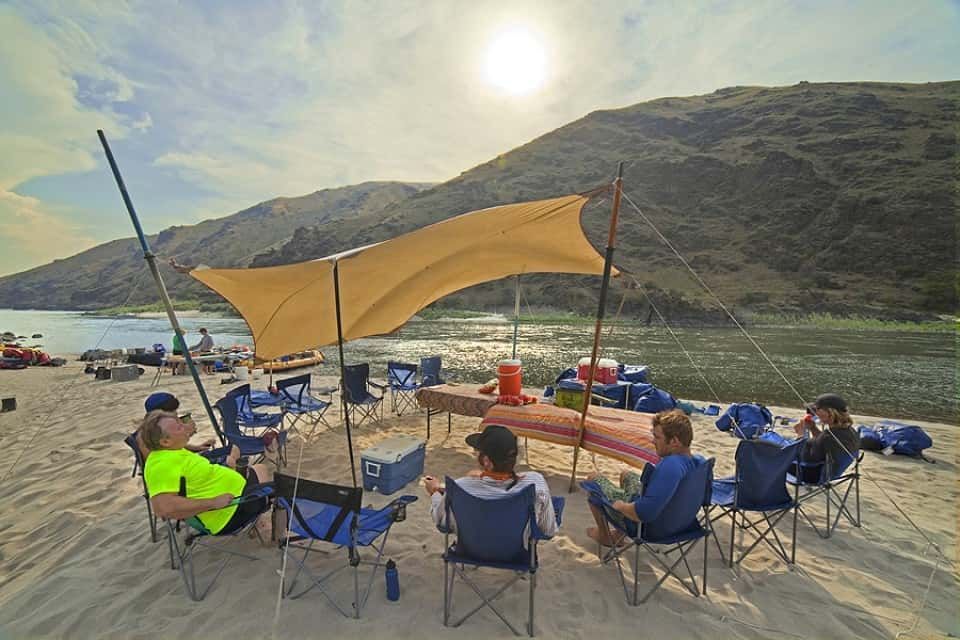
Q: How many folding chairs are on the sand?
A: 13